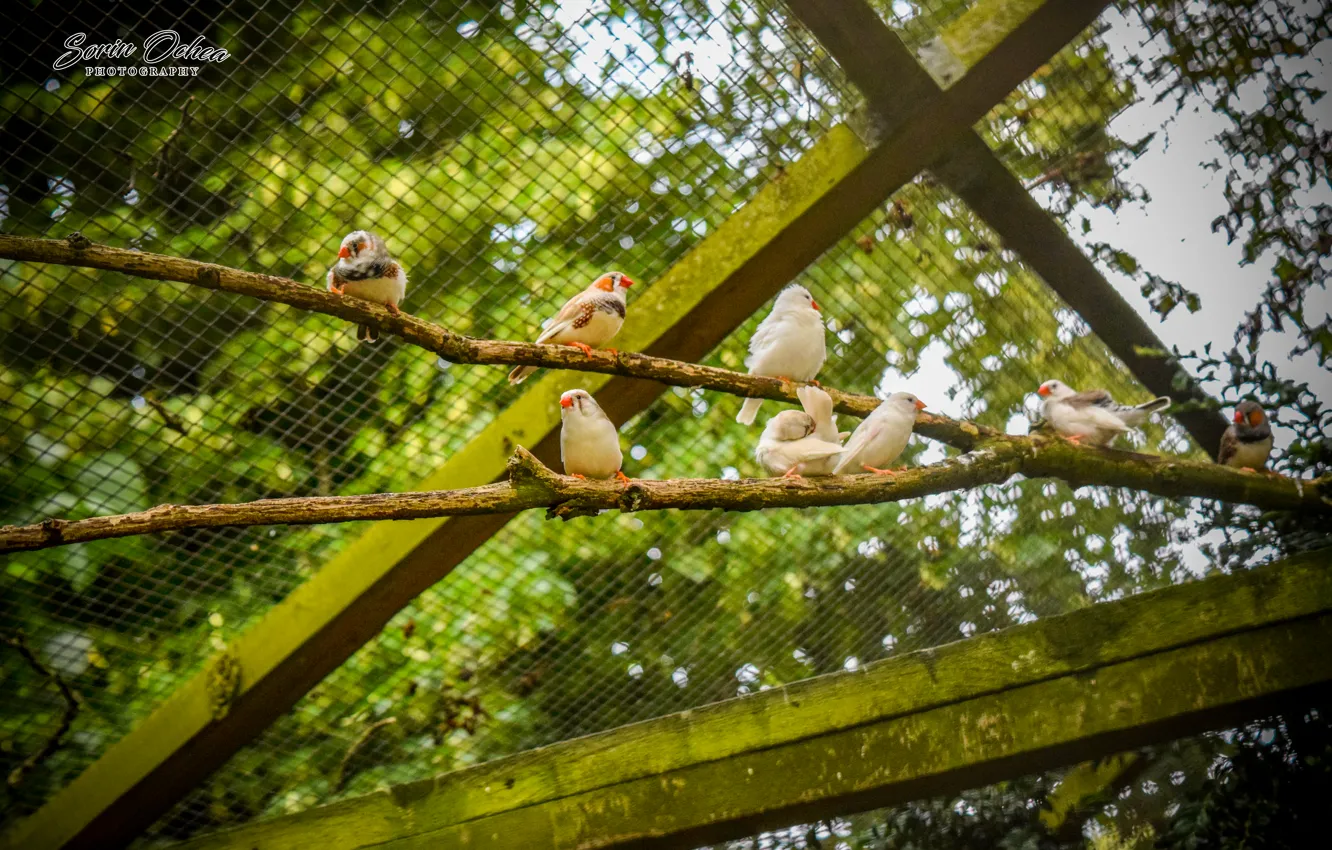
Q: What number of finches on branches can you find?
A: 8